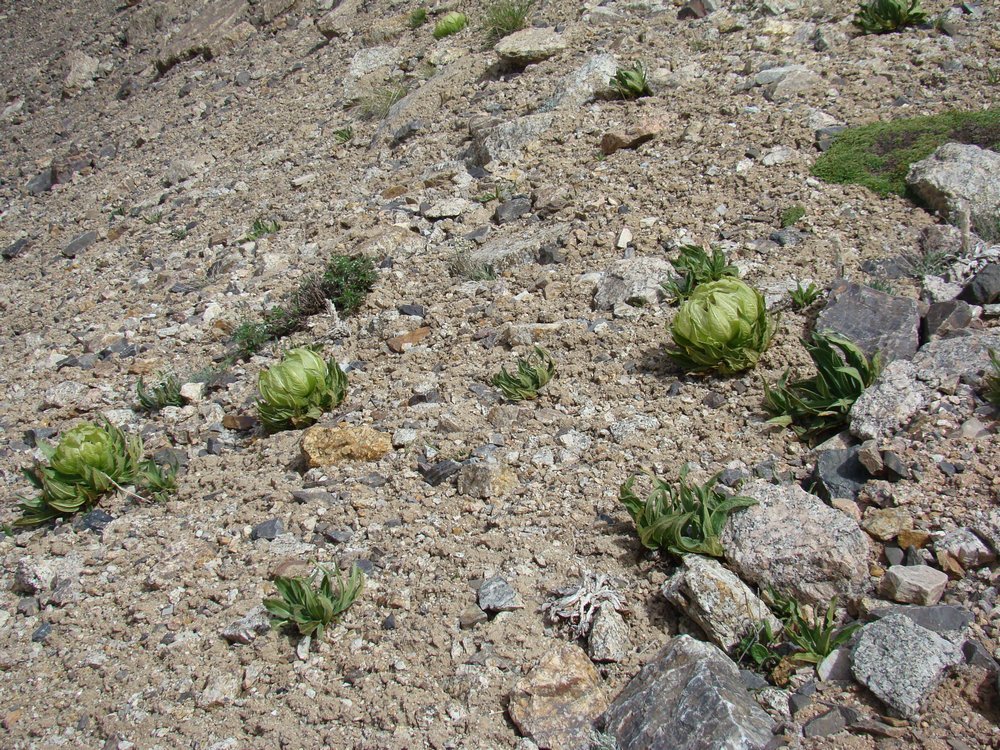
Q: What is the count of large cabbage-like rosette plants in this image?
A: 3